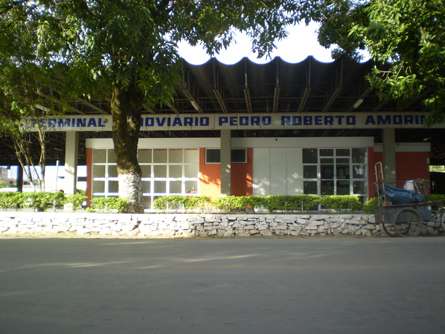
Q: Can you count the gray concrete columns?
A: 3